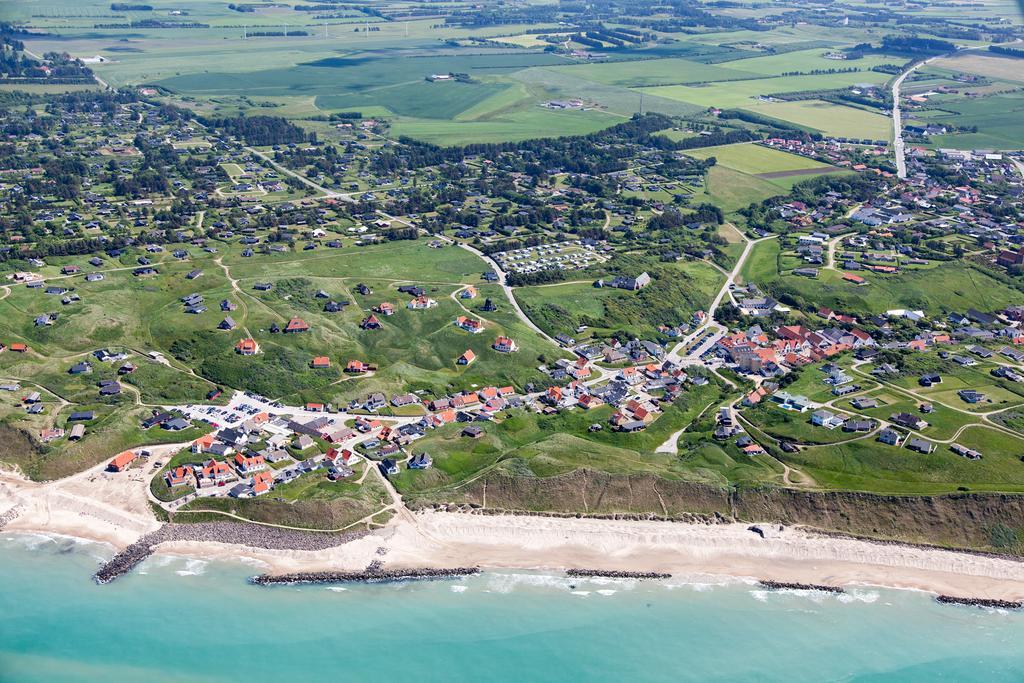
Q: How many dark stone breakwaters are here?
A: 5